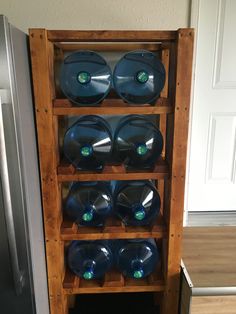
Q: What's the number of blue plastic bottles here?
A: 8